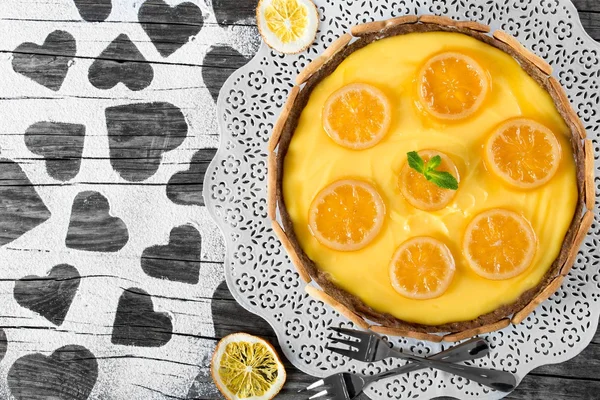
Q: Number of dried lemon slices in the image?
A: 2